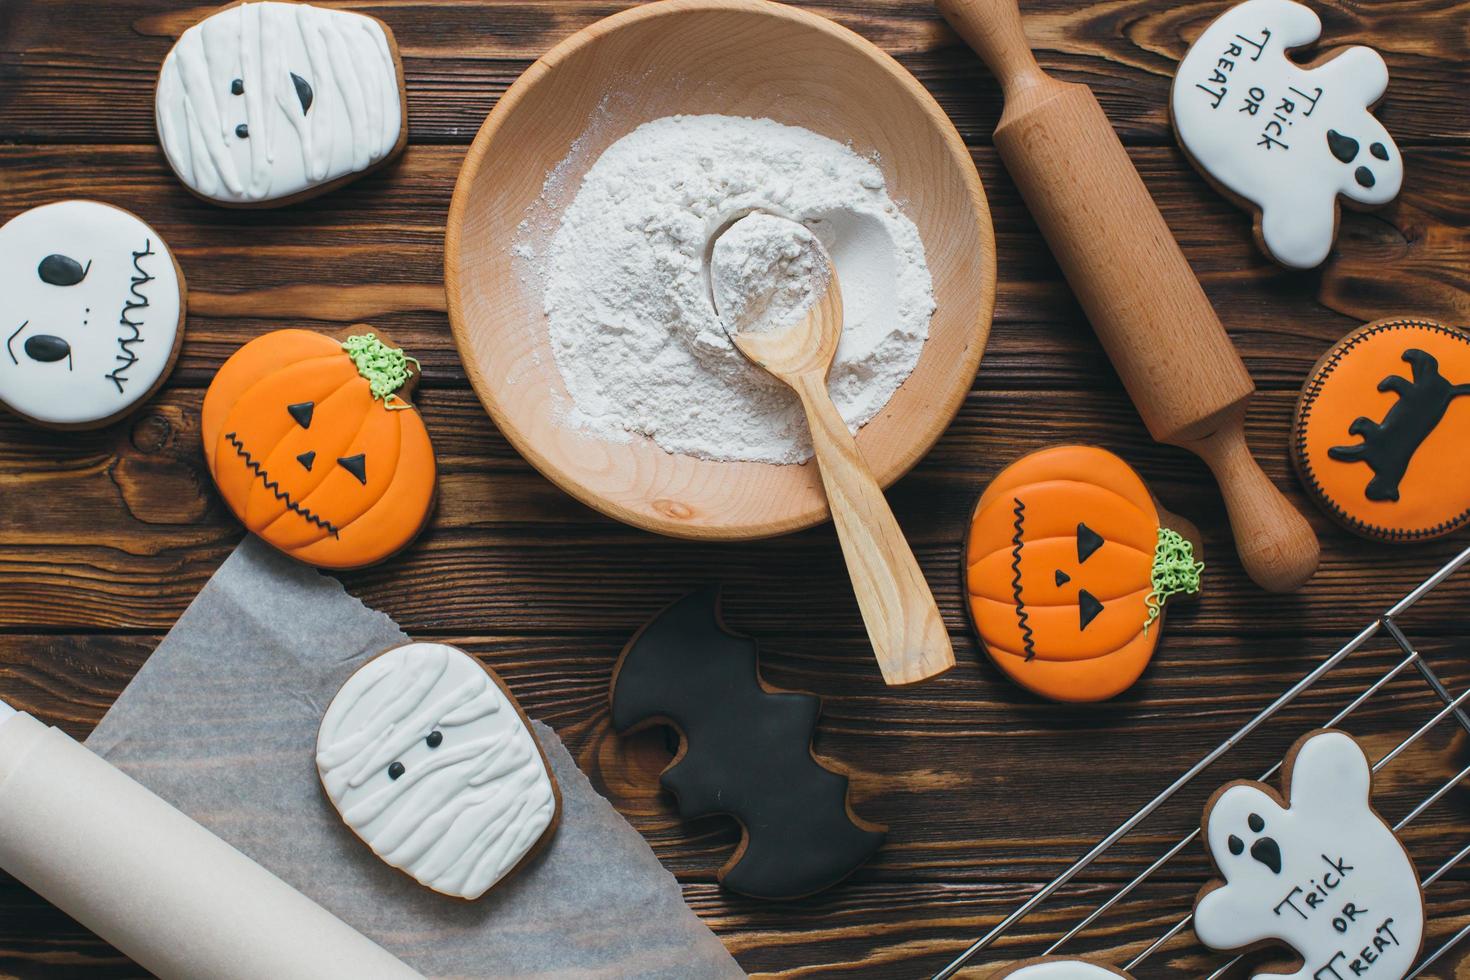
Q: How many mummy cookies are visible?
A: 2